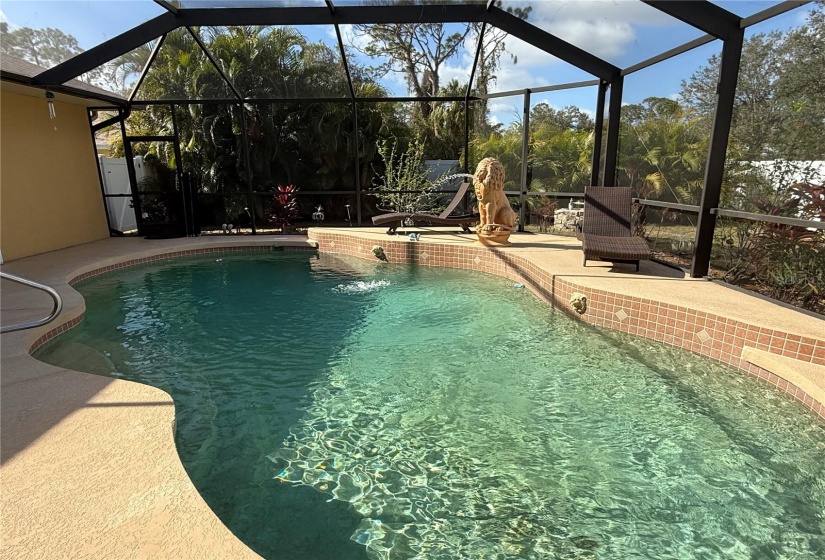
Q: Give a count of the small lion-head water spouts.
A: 2